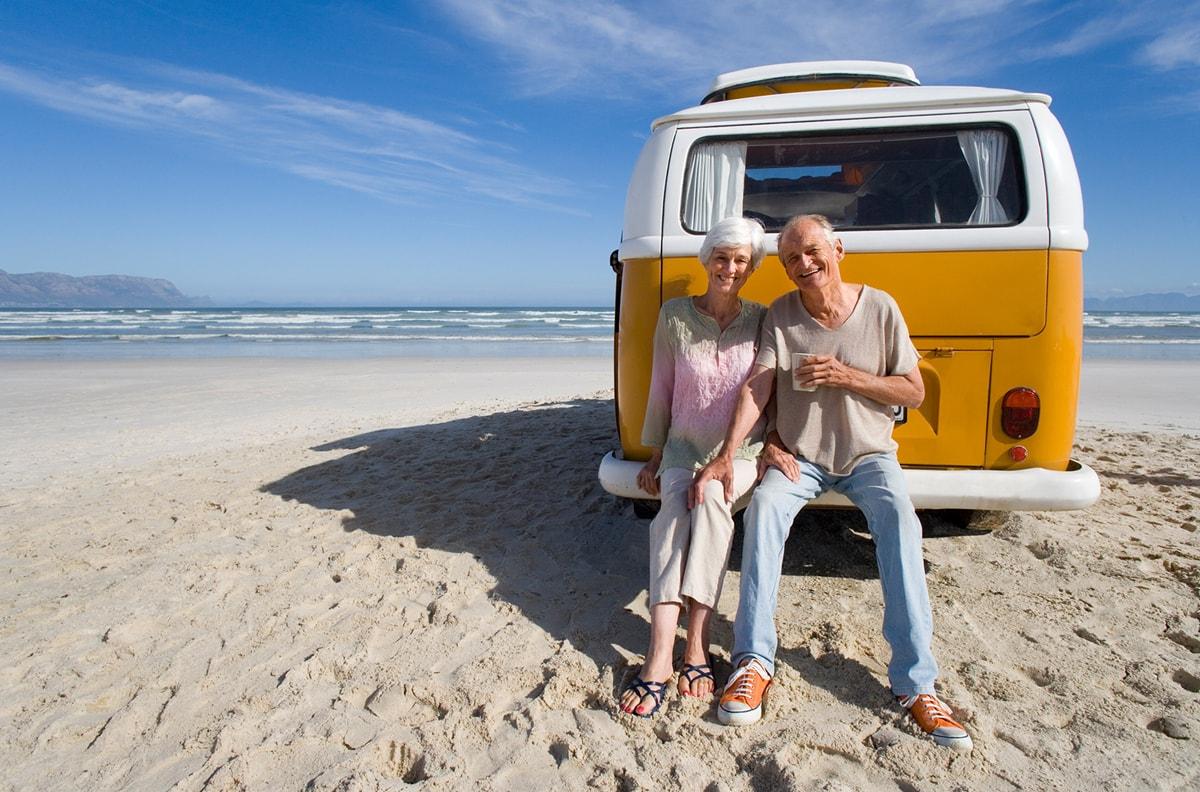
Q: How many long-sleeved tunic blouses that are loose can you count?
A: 1